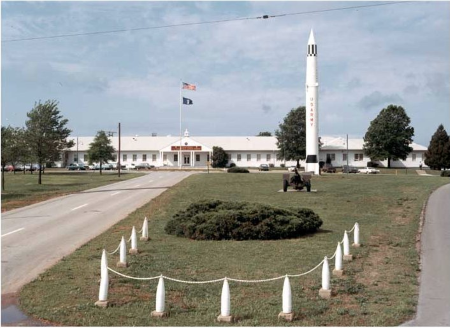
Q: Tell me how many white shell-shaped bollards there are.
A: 11